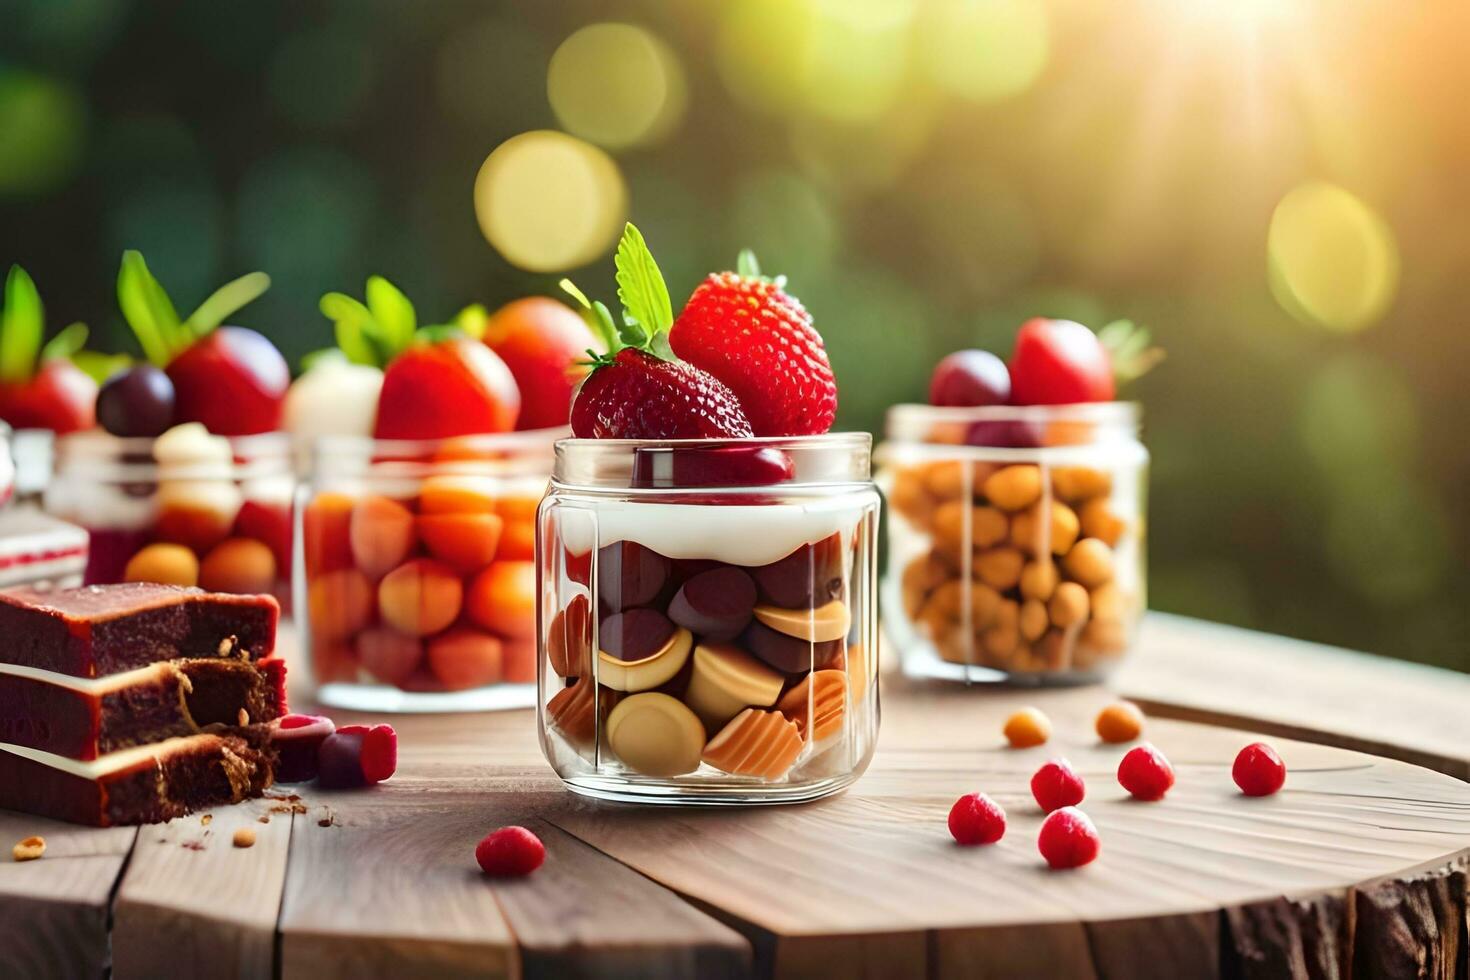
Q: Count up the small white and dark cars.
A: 0